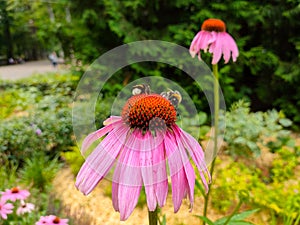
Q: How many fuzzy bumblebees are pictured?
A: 2